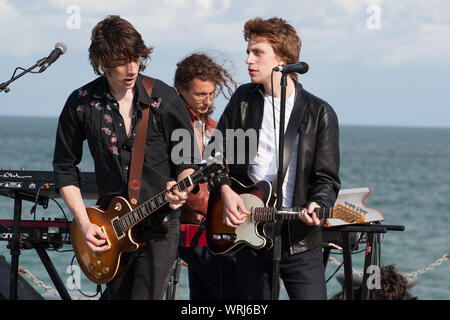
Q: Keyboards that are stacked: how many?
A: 2